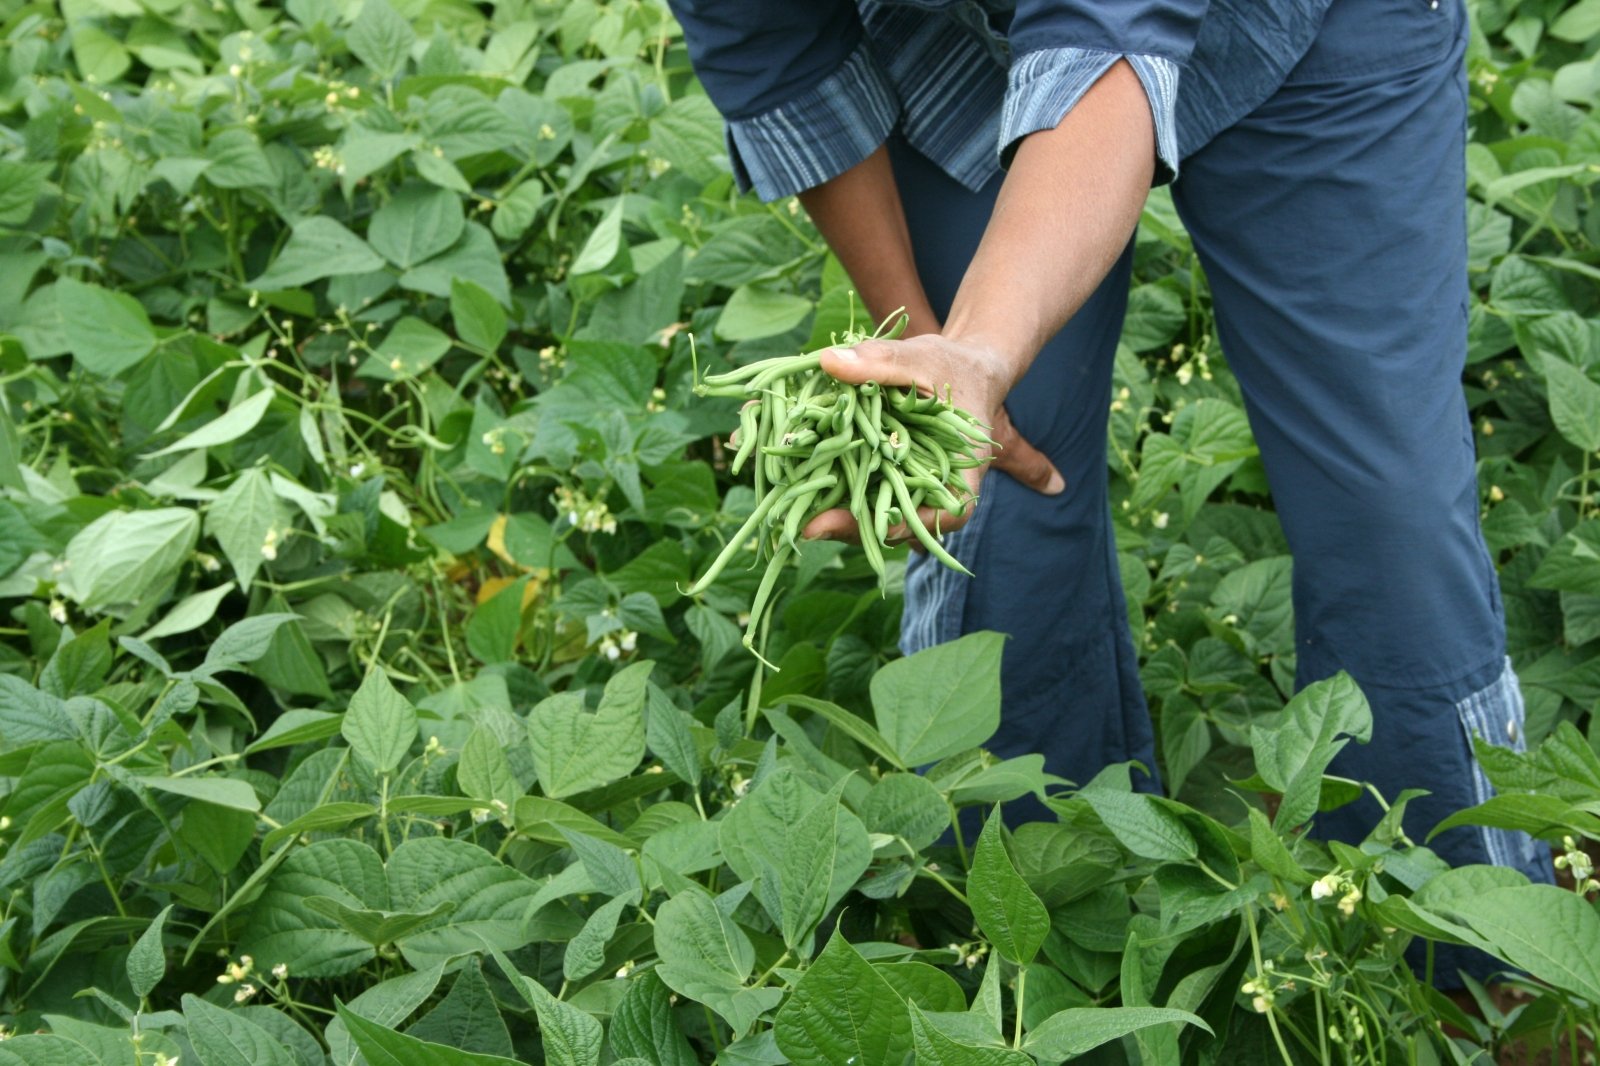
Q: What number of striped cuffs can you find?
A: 2